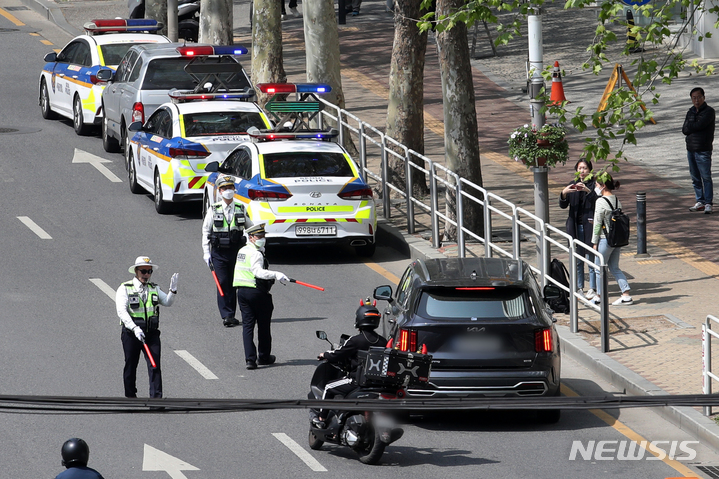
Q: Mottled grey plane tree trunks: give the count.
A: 6